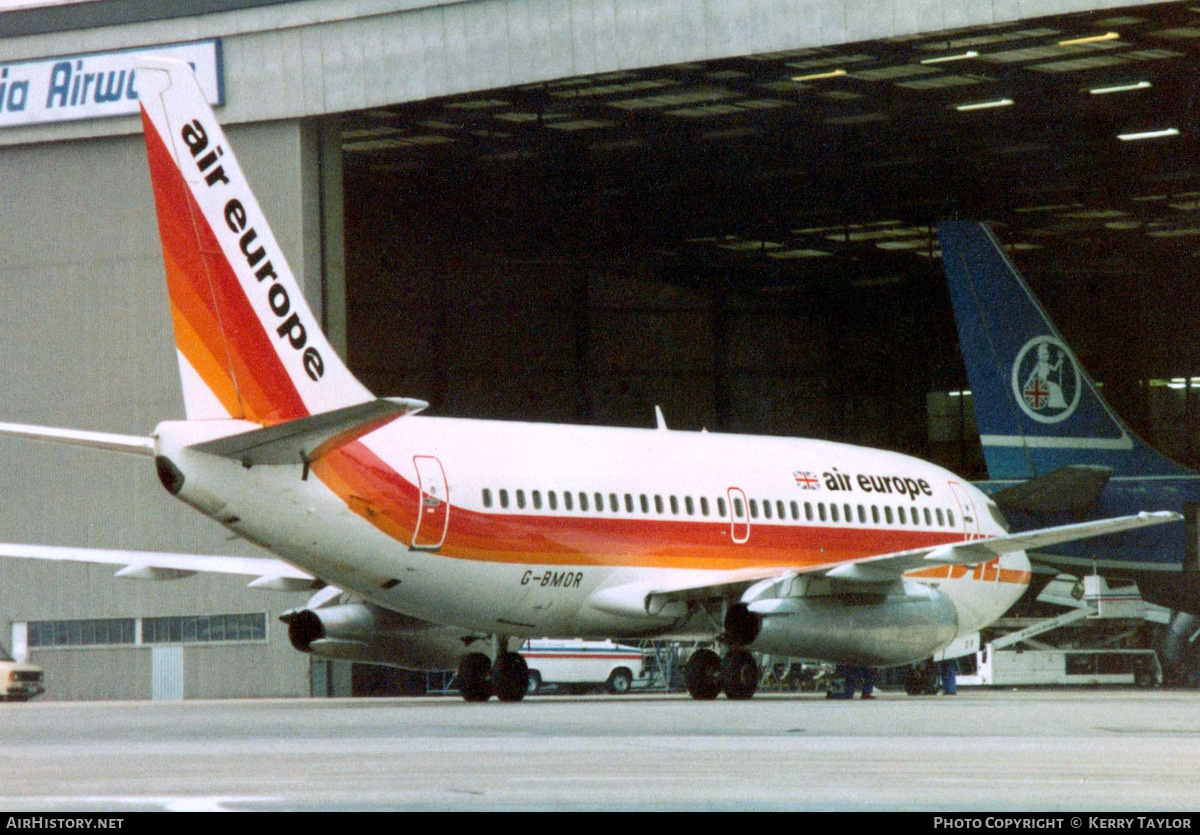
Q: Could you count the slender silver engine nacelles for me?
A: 2